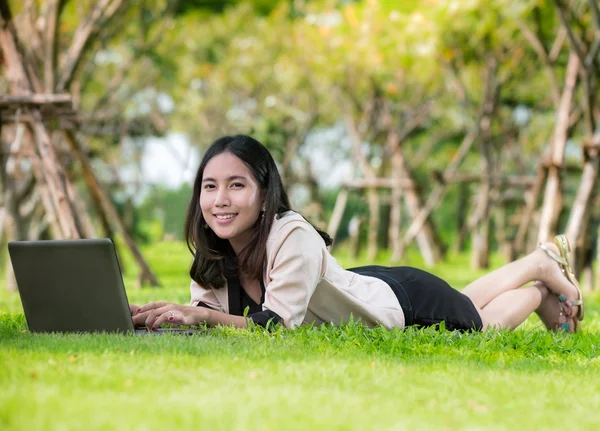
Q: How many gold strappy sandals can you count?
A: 2